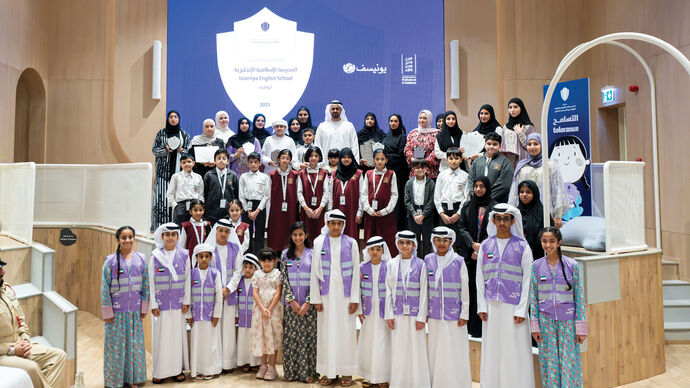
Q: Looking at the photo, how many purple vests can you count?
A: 12